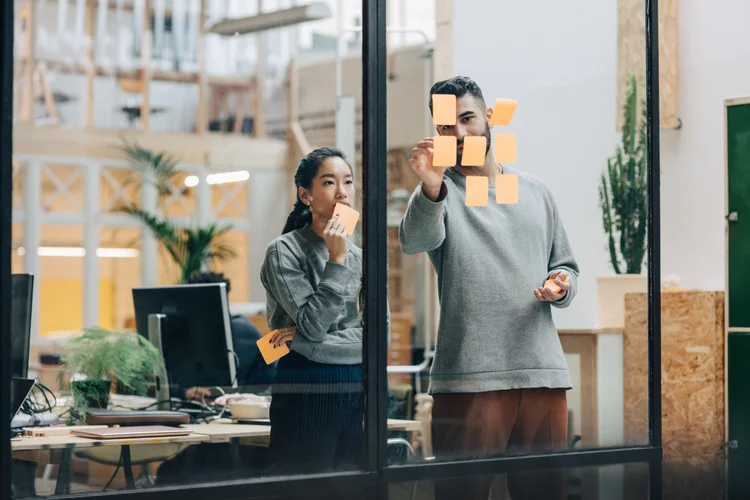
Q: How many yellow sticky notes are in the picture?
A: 10